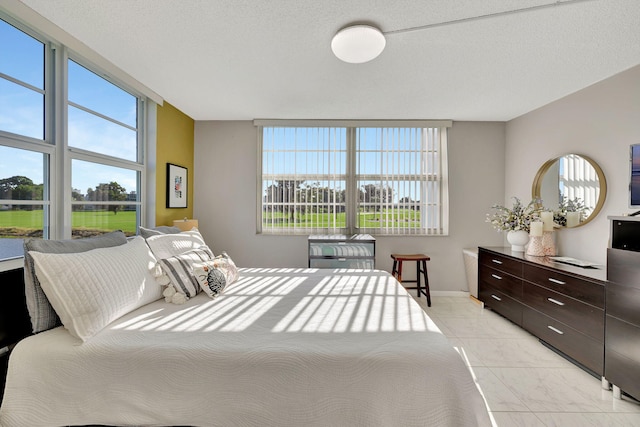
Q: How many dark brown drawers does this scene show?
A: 6